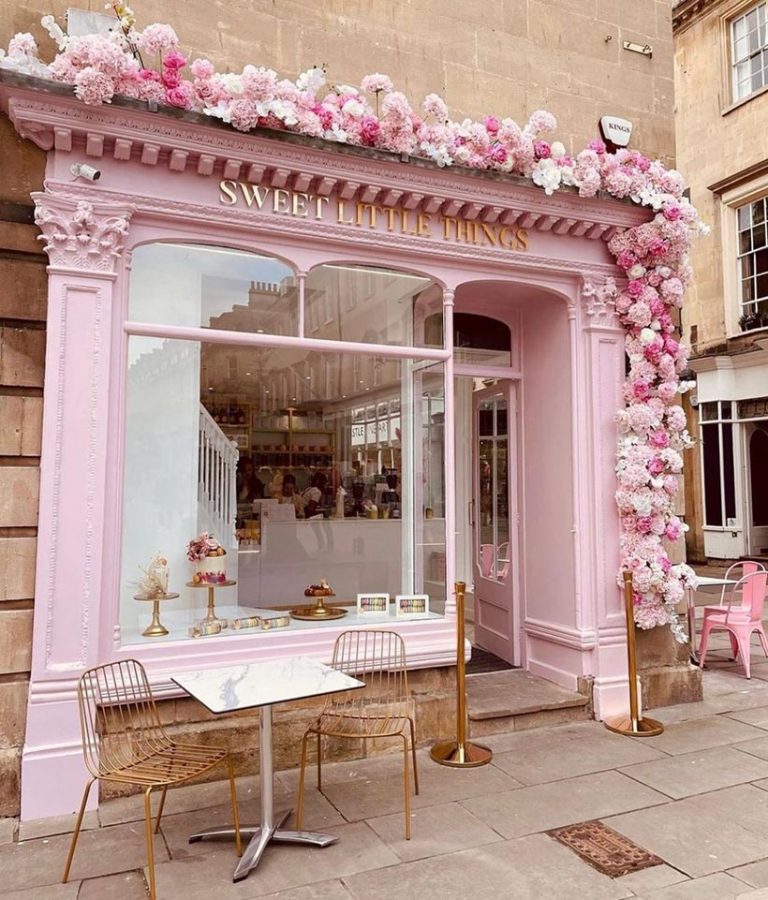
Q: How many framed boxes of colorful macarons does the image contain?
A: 2